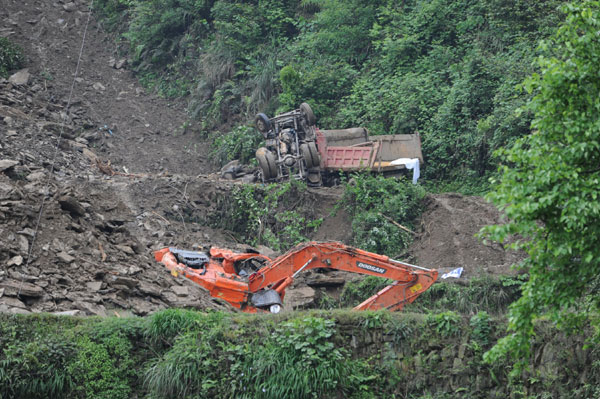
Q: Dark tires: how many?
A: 6